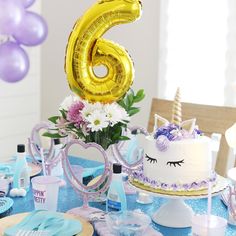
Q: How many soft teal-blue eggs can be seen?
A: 0